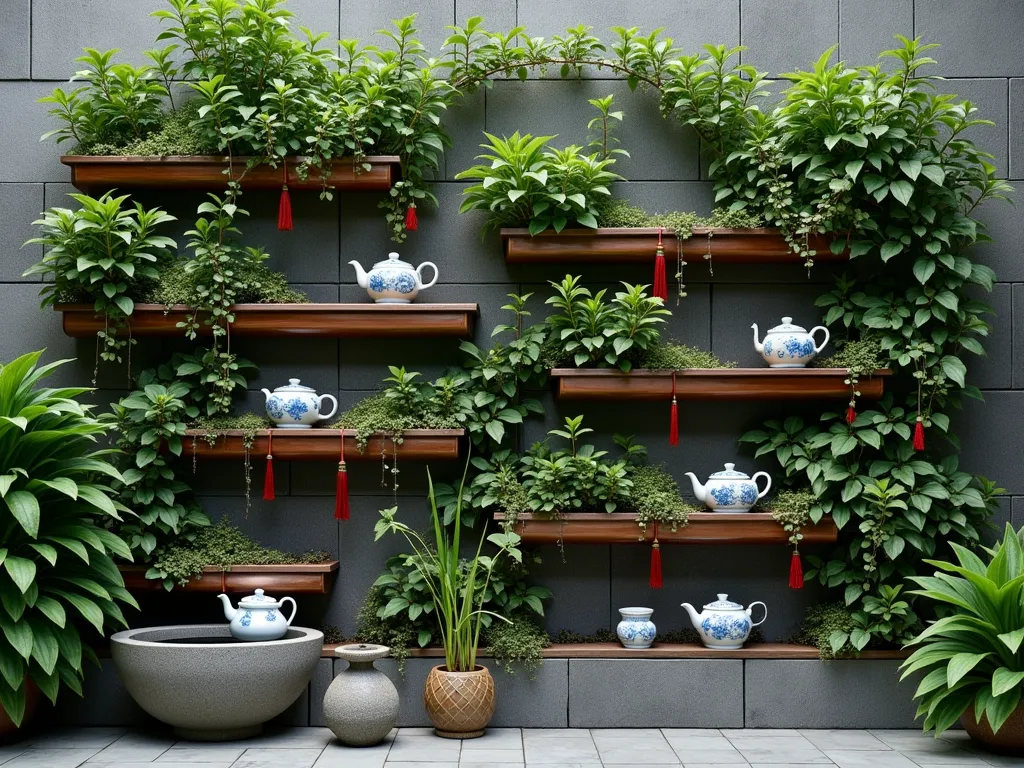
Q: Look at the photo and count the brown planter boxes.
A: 7